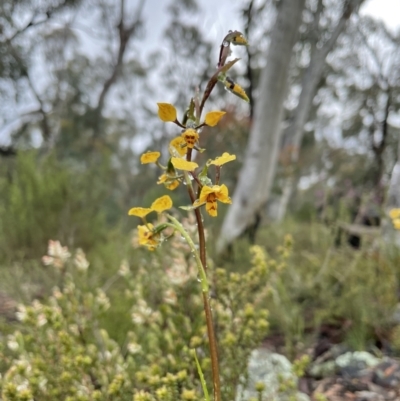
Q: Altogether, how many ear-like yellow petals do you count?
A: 8